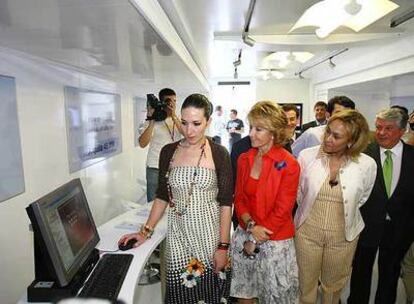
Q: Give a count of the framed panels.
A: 3